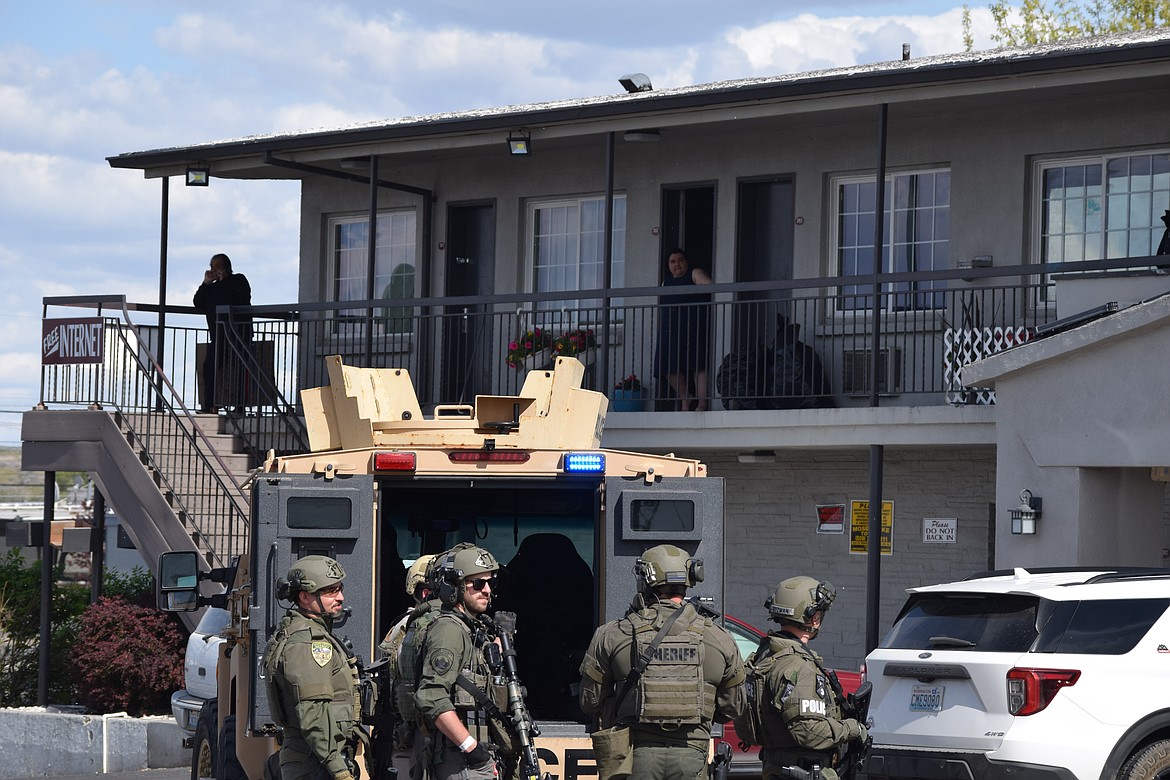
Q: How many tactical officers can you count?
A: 5